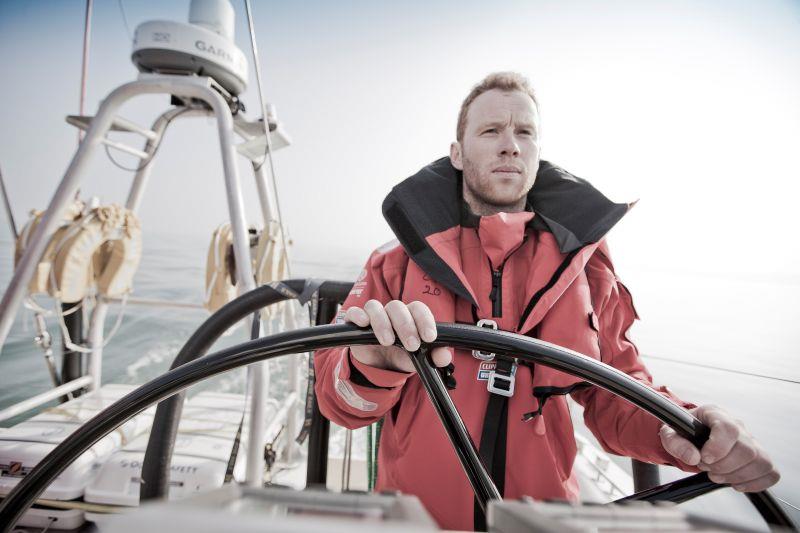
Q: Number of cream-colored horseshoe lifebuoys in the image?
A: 4